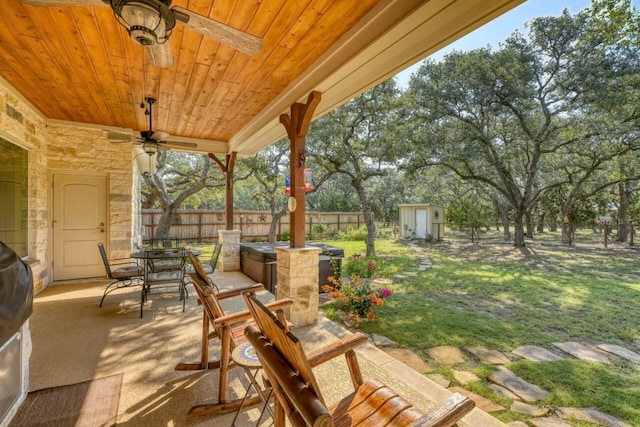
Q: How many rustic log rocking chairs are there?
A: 2